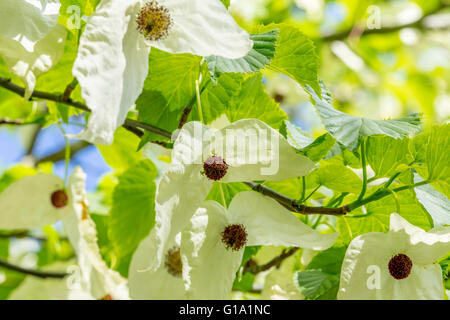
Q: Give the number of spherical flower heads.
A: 6